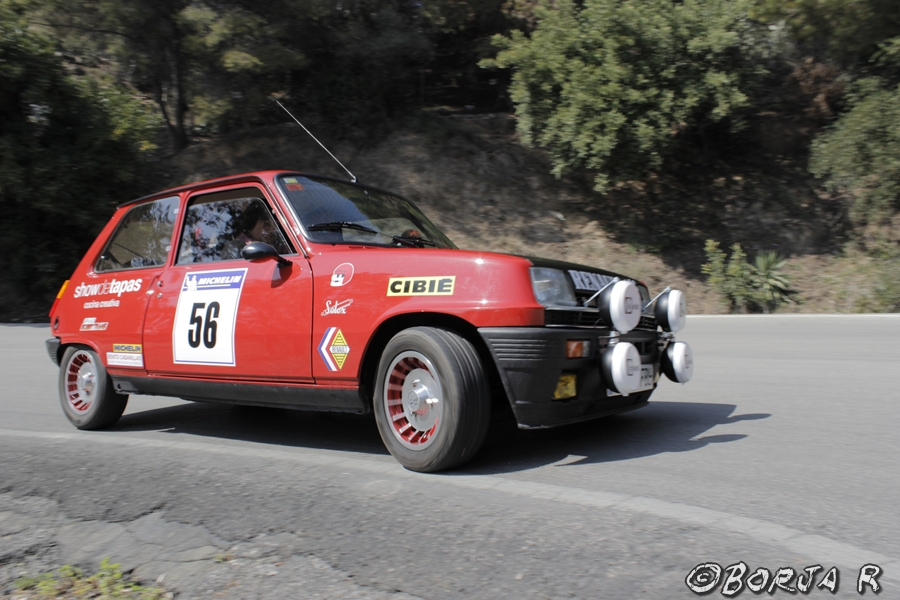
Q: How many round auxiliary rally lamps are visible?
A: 4